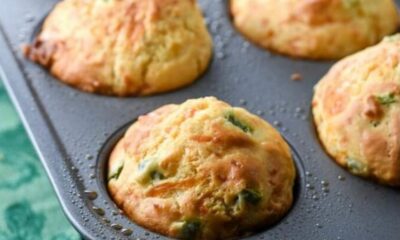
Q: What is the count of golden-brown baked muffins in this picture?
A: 4